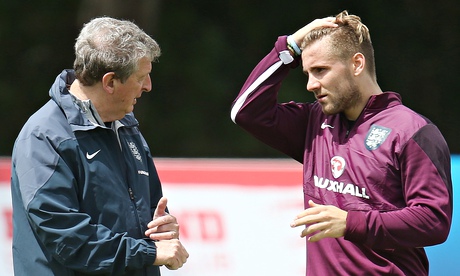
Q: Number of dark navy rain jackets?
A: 1